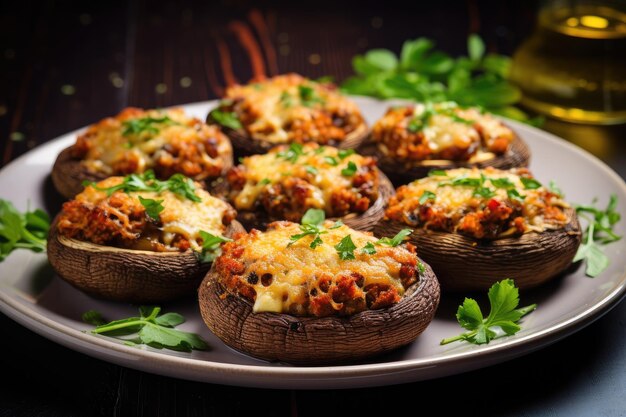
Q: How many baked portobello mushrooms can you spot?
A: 7